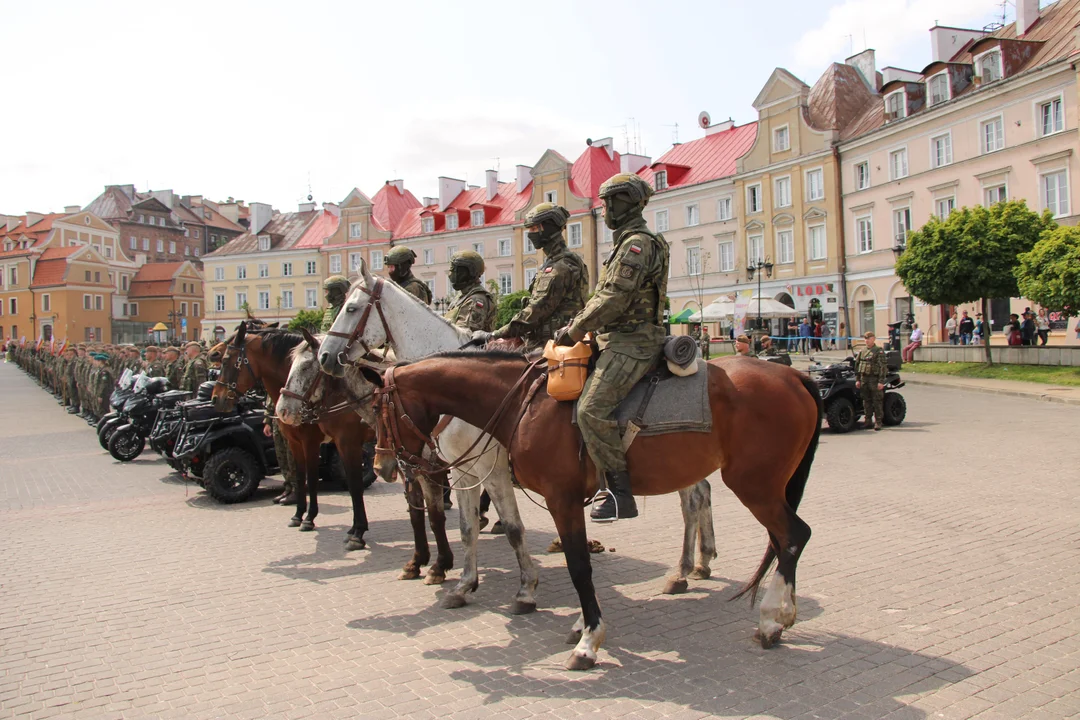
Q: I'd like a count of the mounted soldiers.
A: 5